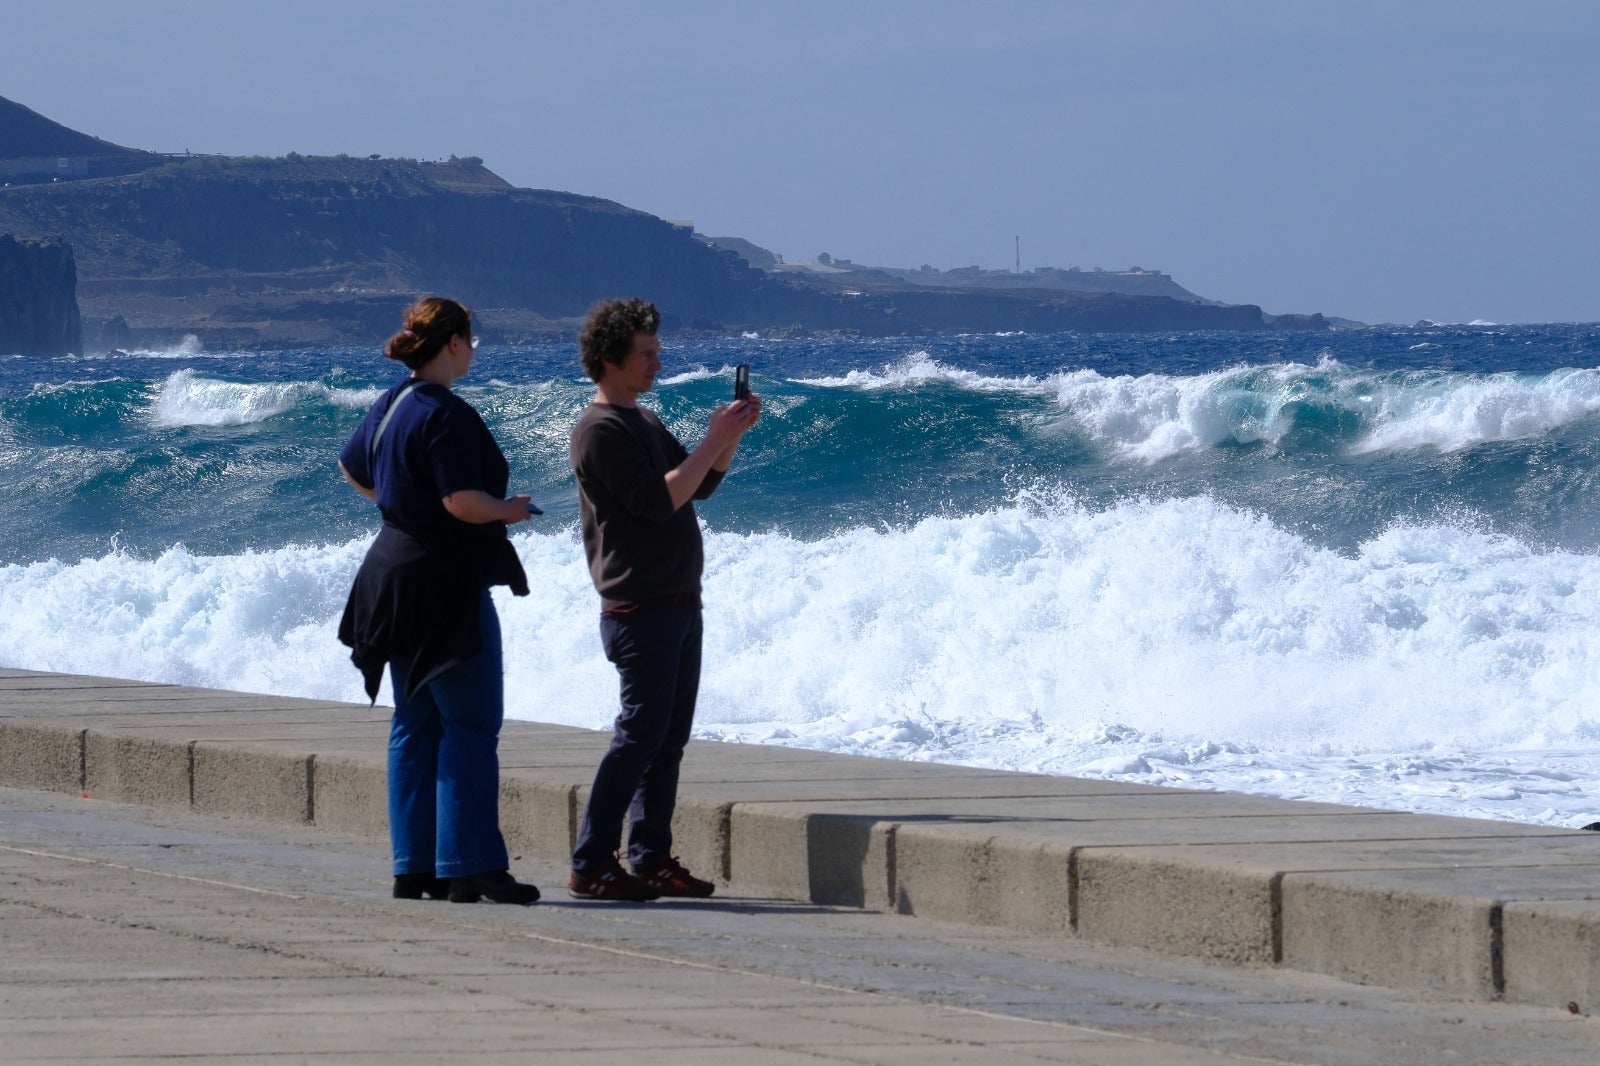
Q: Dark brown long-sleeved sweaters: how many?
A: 1